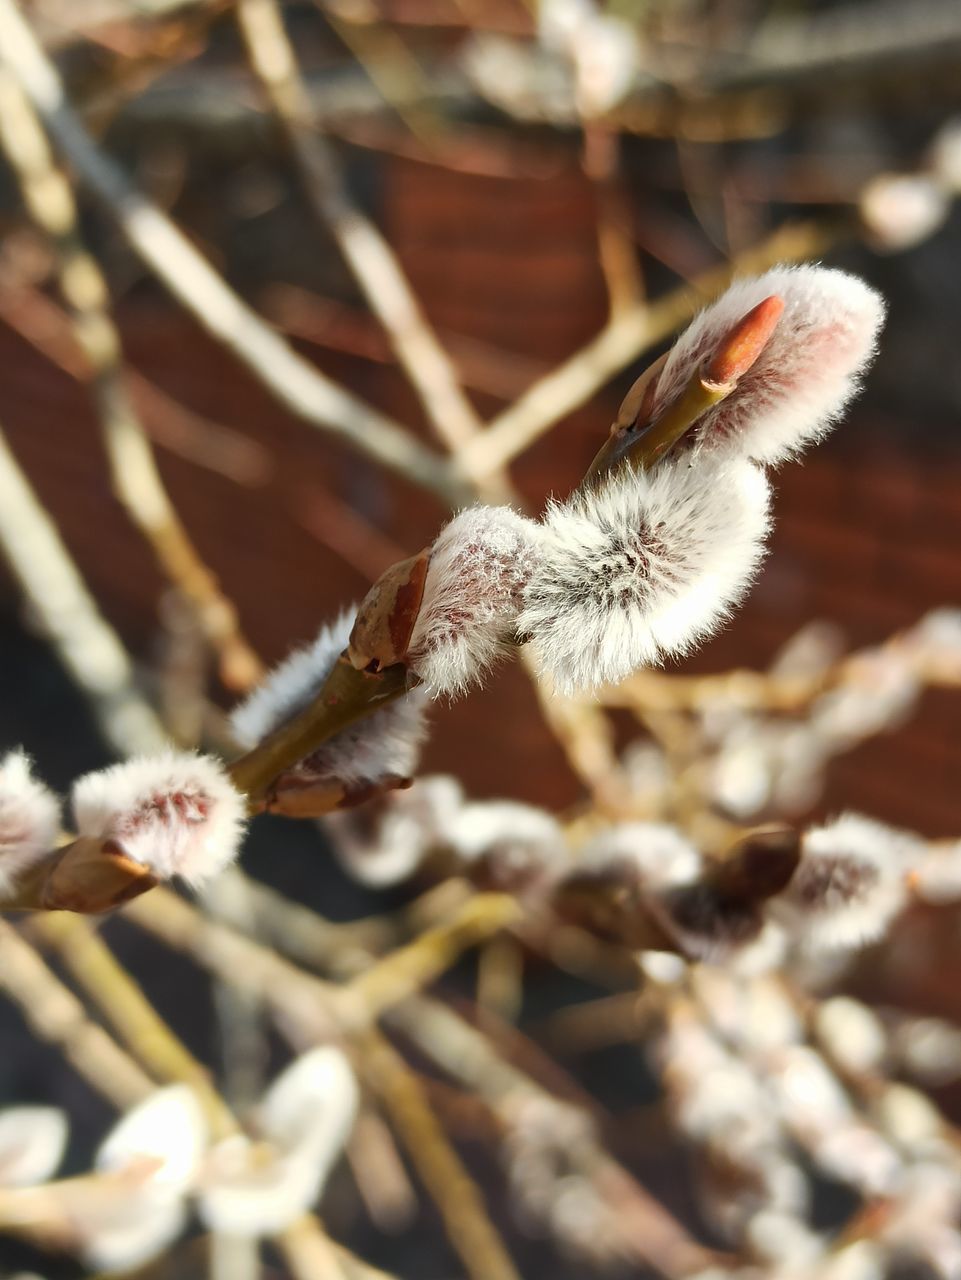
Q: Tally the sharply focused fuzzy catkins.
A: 3